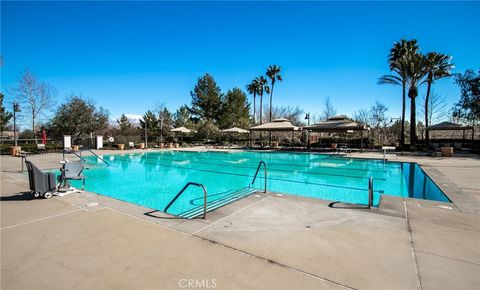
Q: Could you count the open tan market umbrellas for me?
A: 2